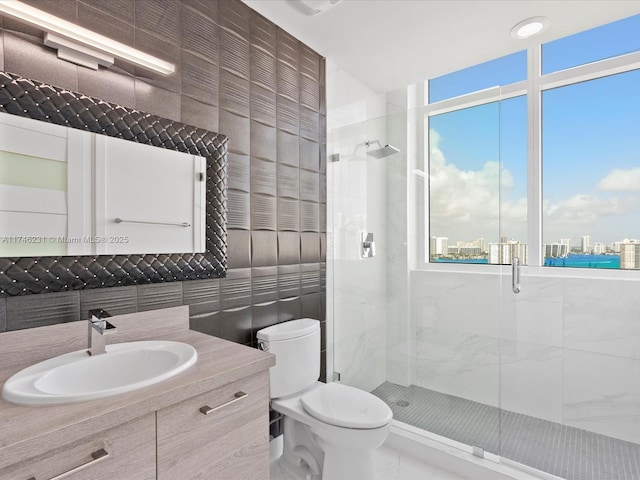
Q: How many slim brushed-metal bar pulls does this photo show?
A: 2